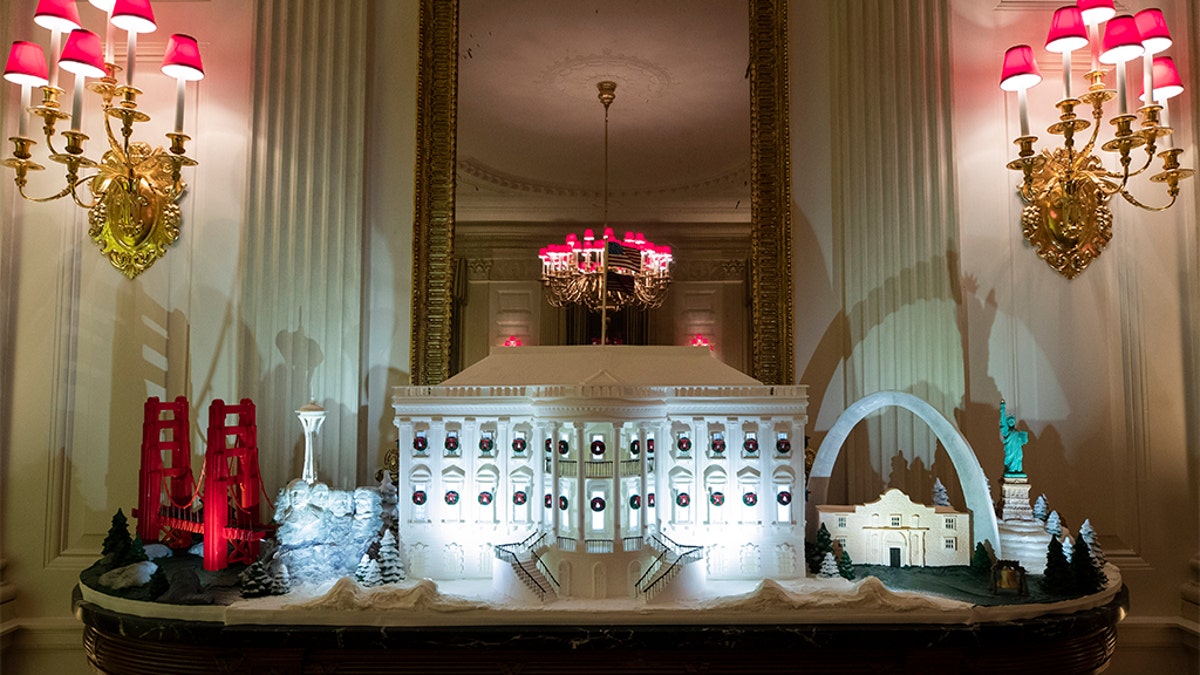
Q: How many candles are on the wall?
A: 12